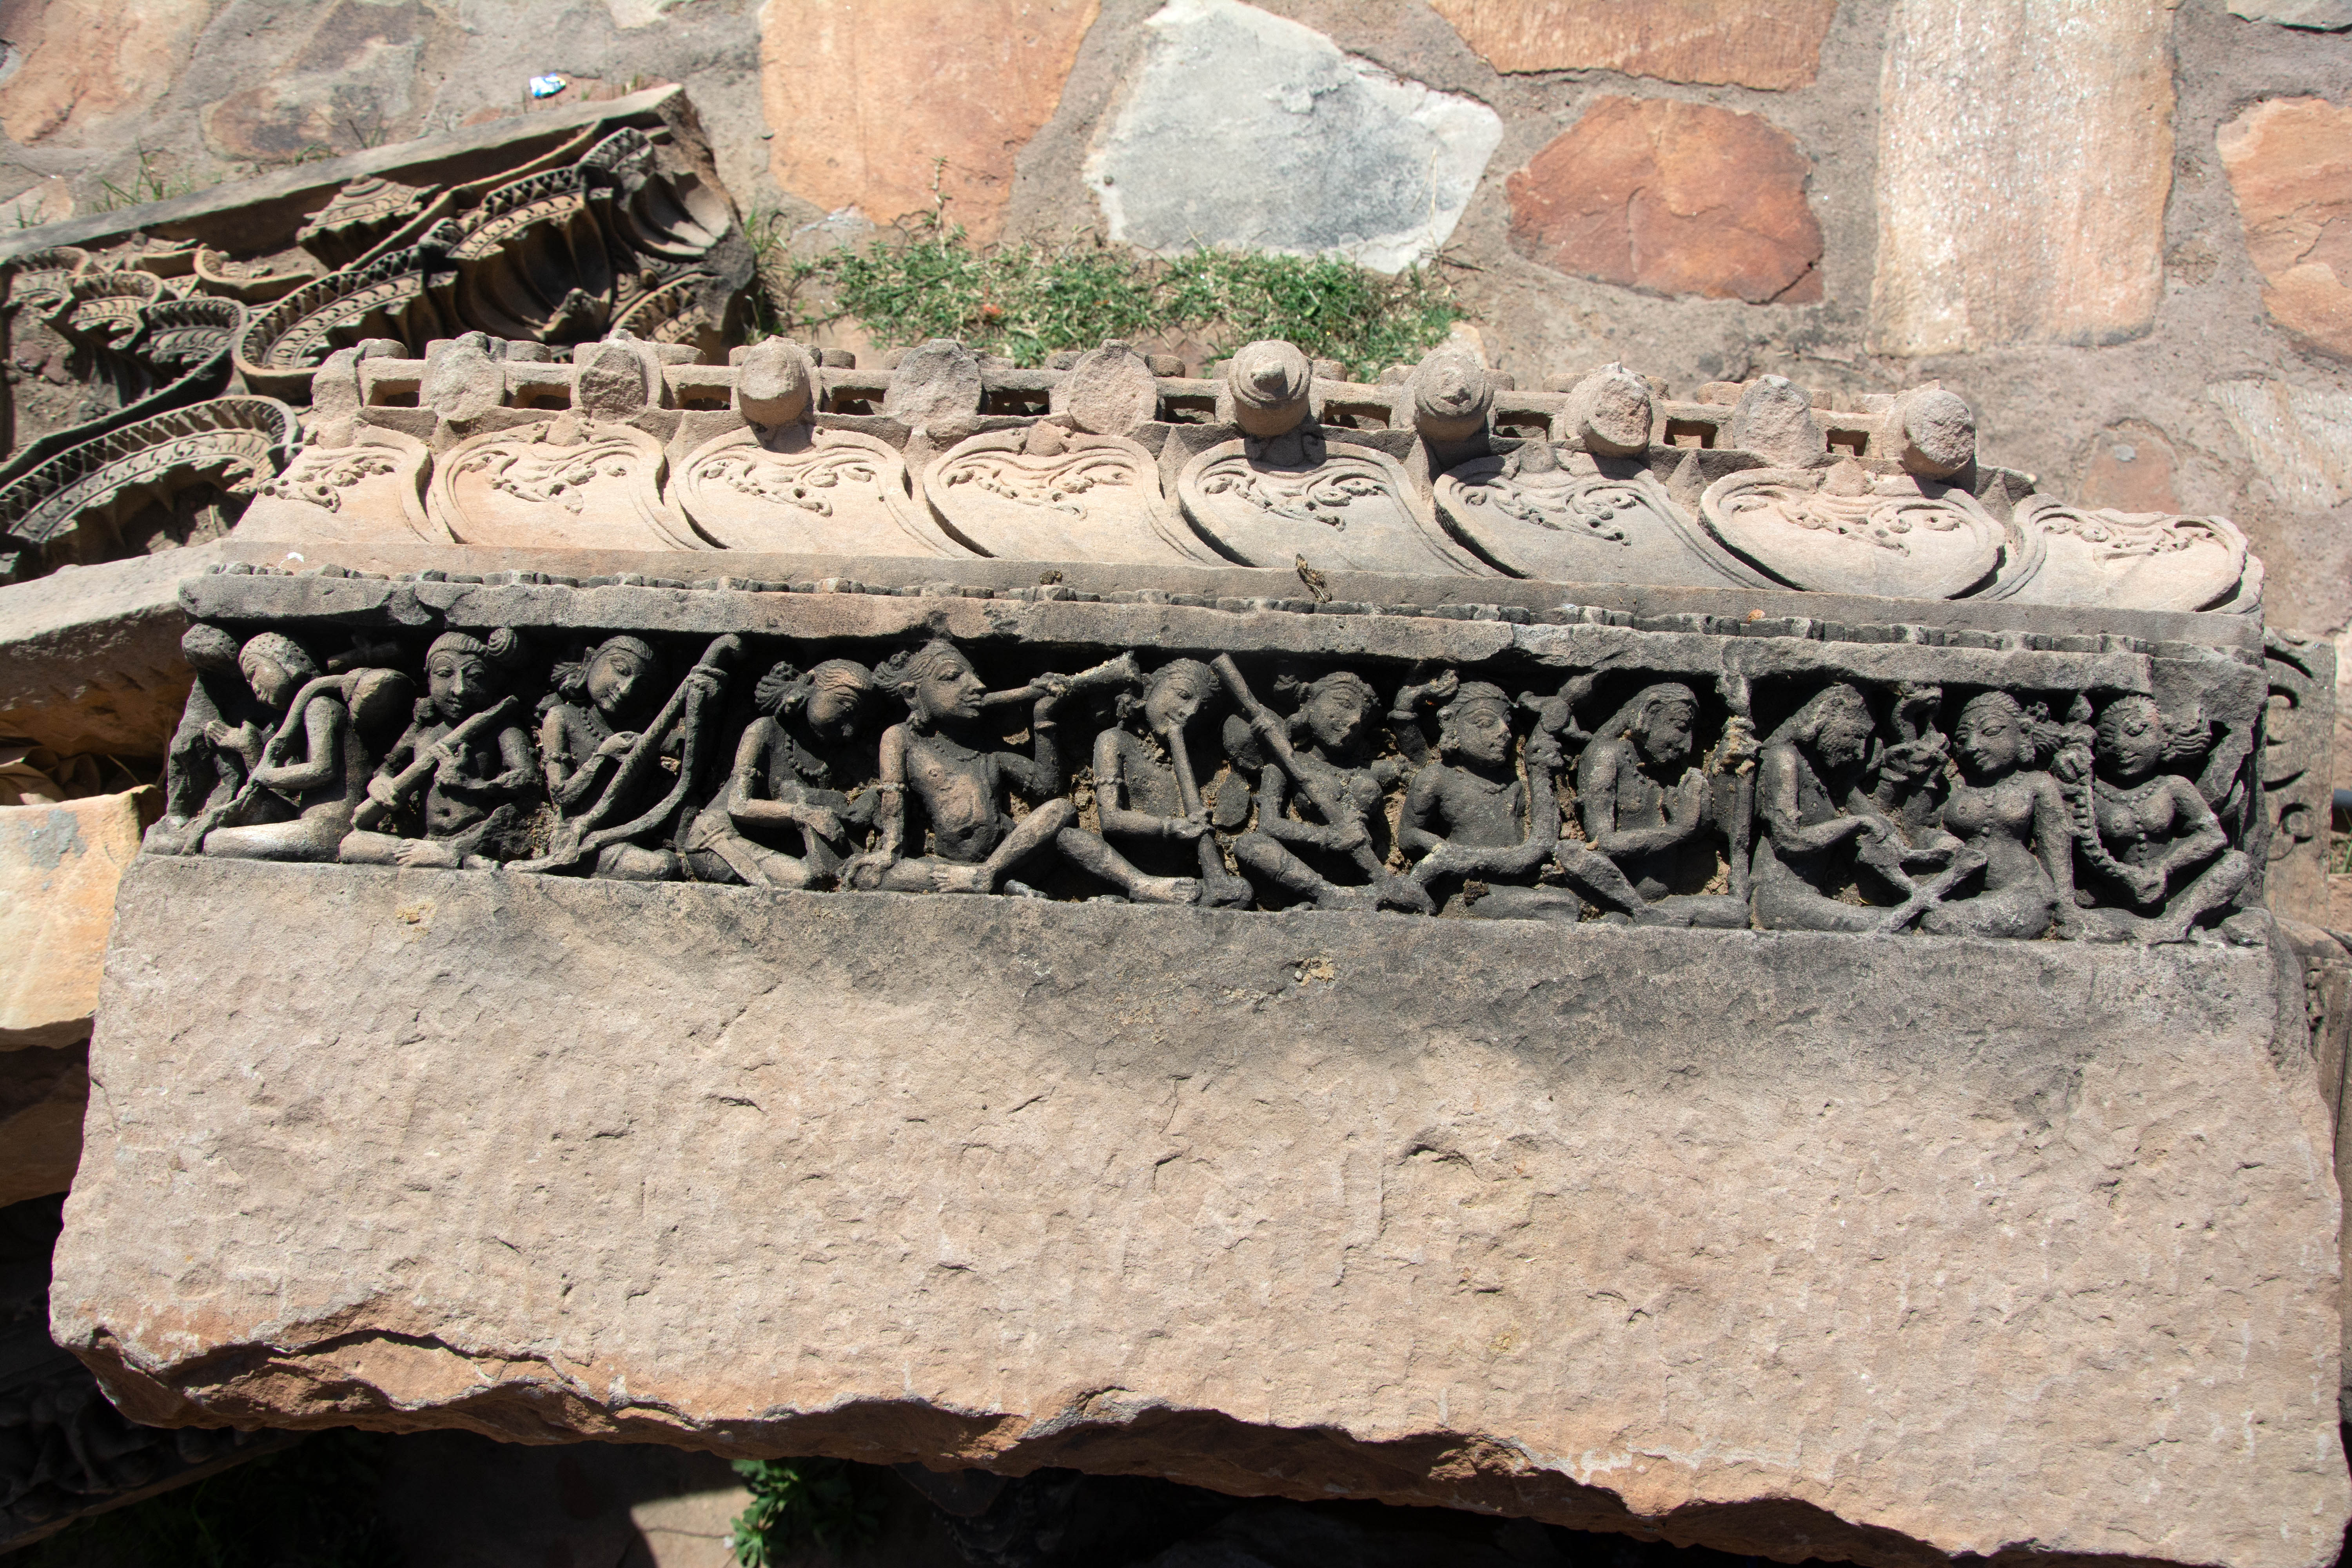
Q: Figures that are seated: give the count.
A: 12